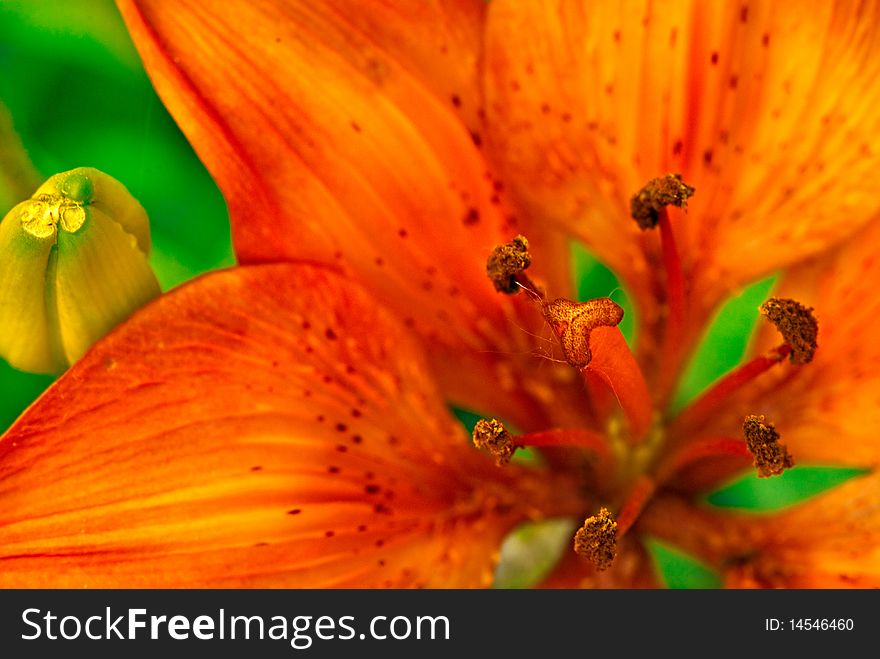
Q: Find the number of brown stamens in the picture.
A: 6